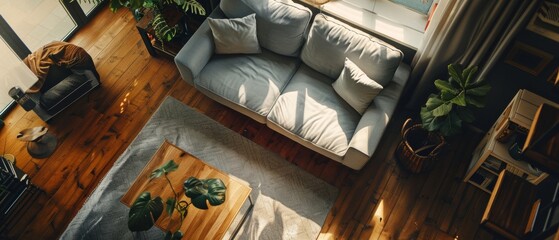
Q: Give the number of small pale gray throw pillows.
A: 2